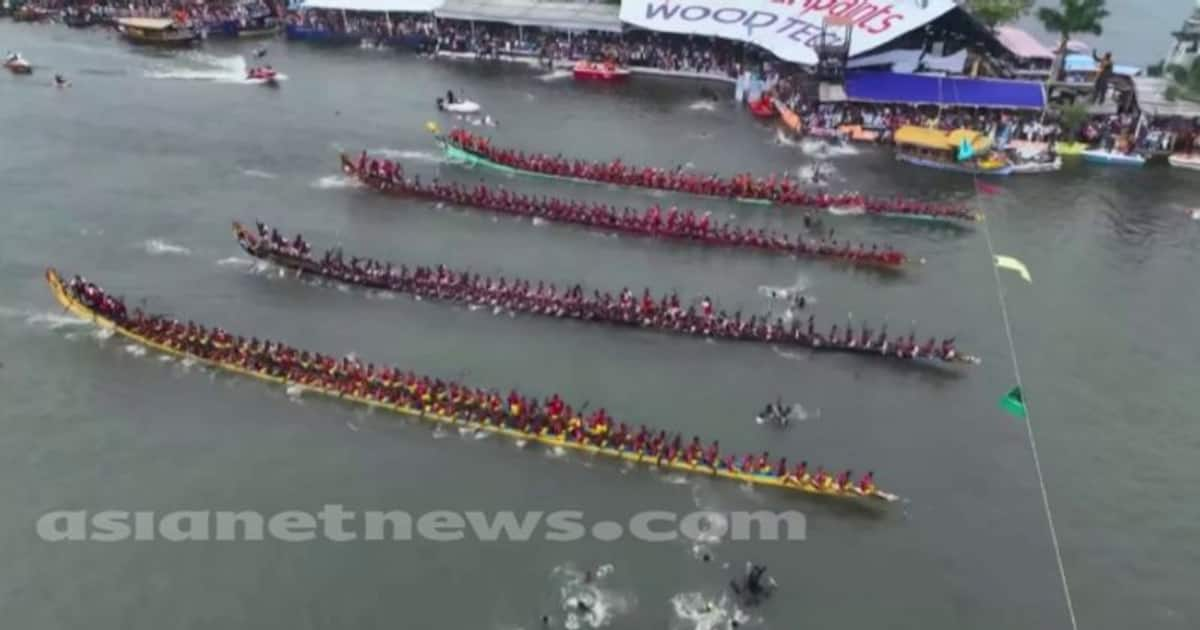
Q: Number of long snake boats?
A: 4